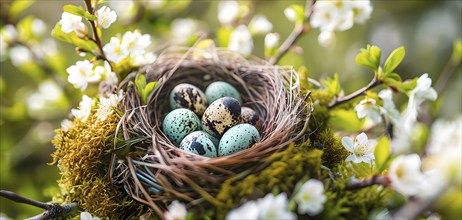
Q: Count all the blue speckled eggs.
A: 4